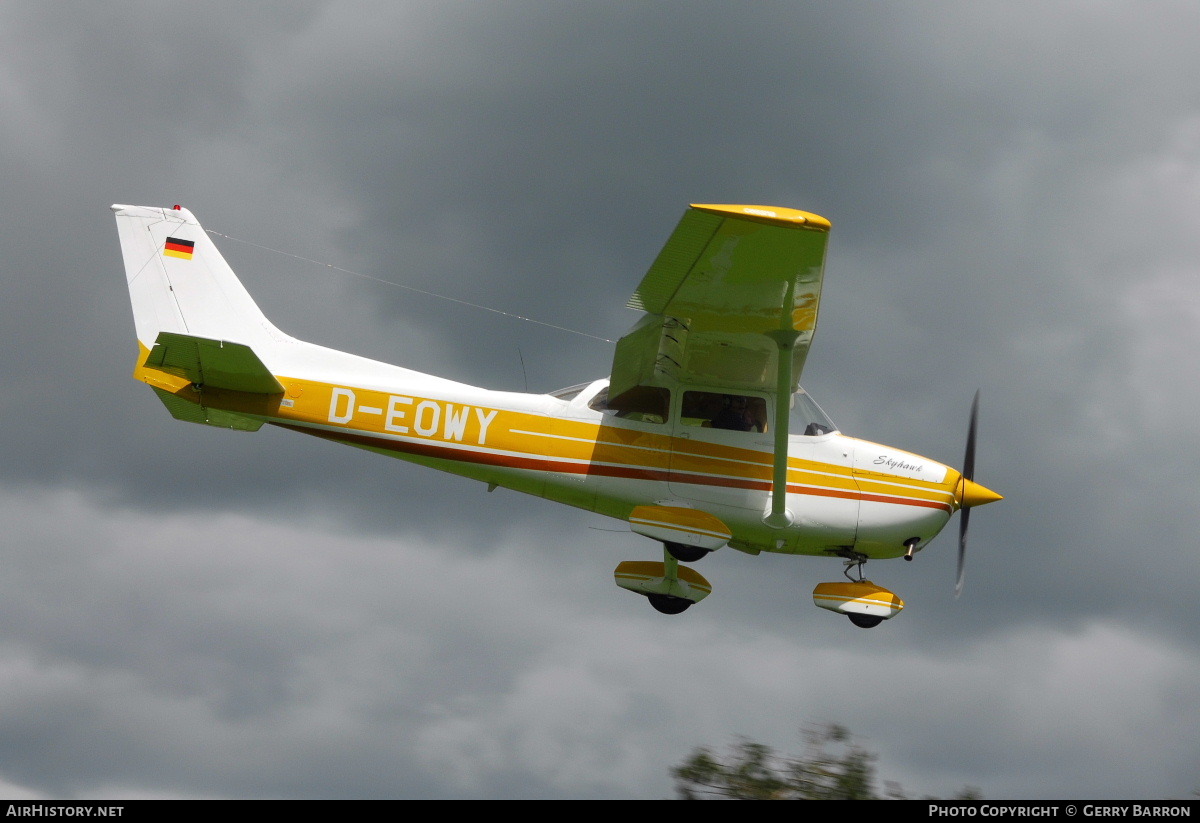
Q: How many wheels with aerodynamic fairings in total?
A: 3